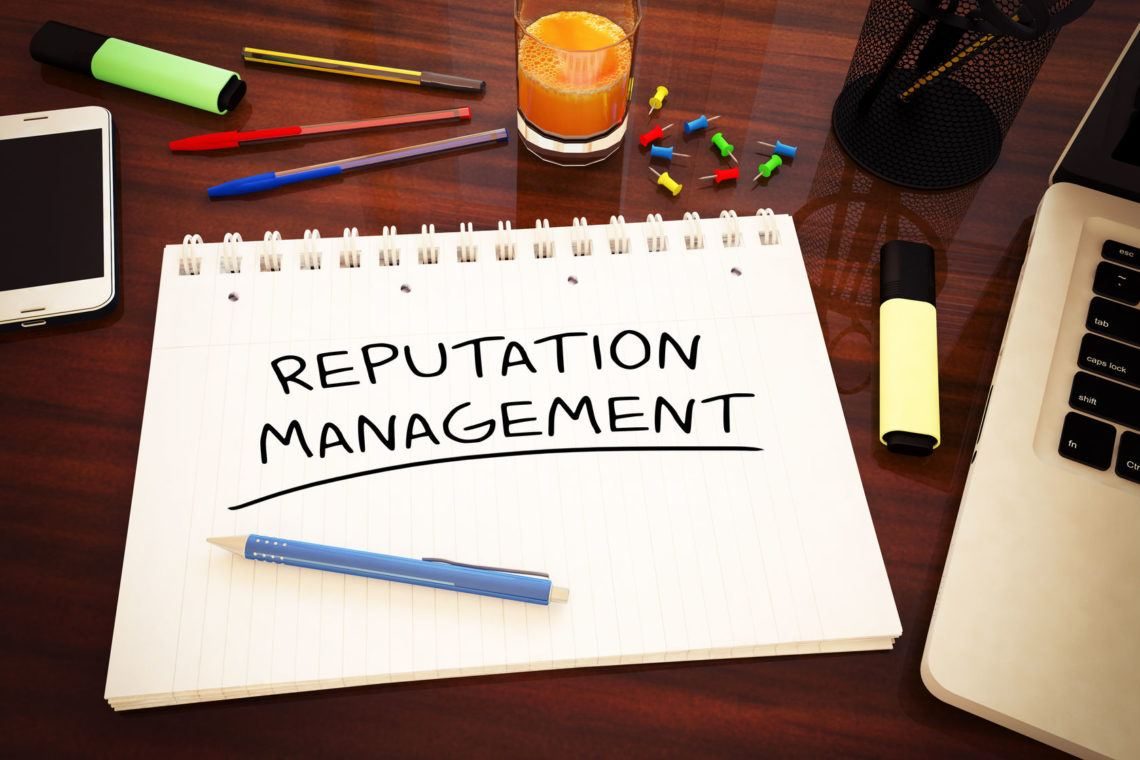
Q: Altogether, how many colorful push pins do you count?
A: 9